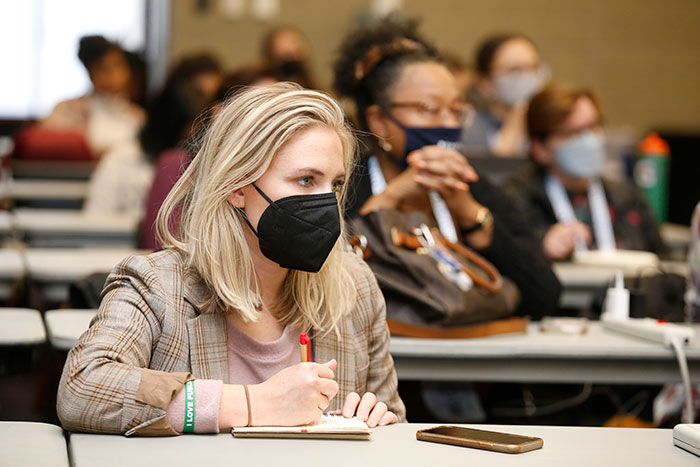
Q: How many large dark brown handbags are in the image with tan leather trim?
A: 1